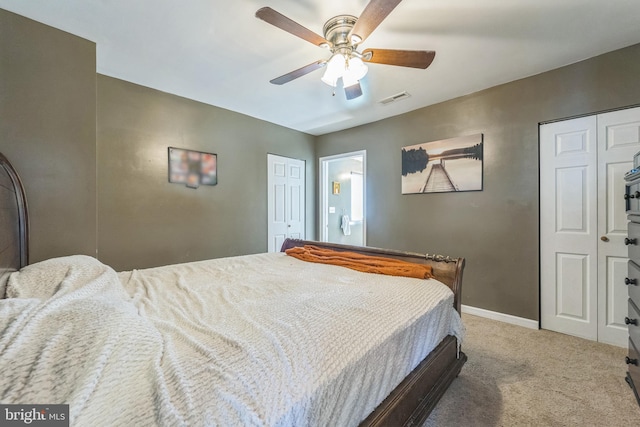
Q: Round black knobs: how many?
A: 6